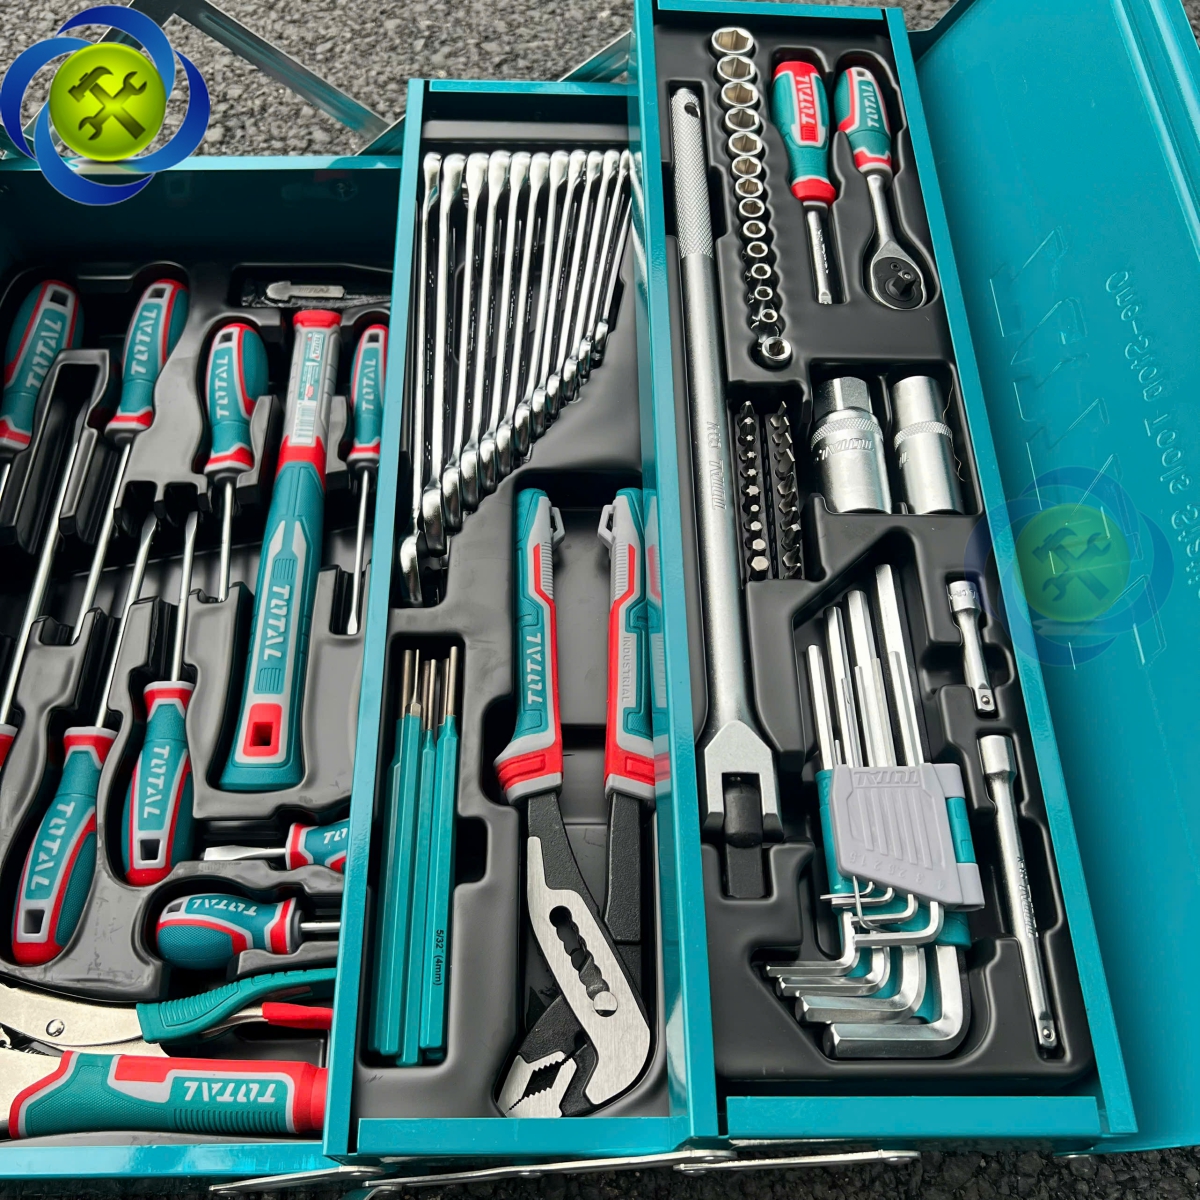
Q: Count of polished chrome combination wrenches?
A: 12